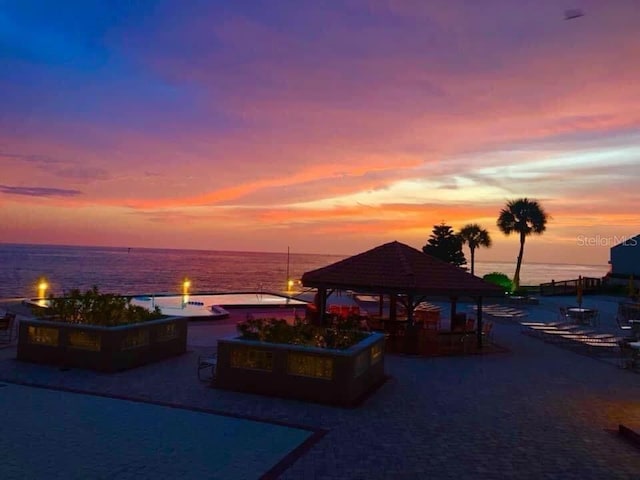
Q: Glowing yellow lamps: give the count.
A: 3